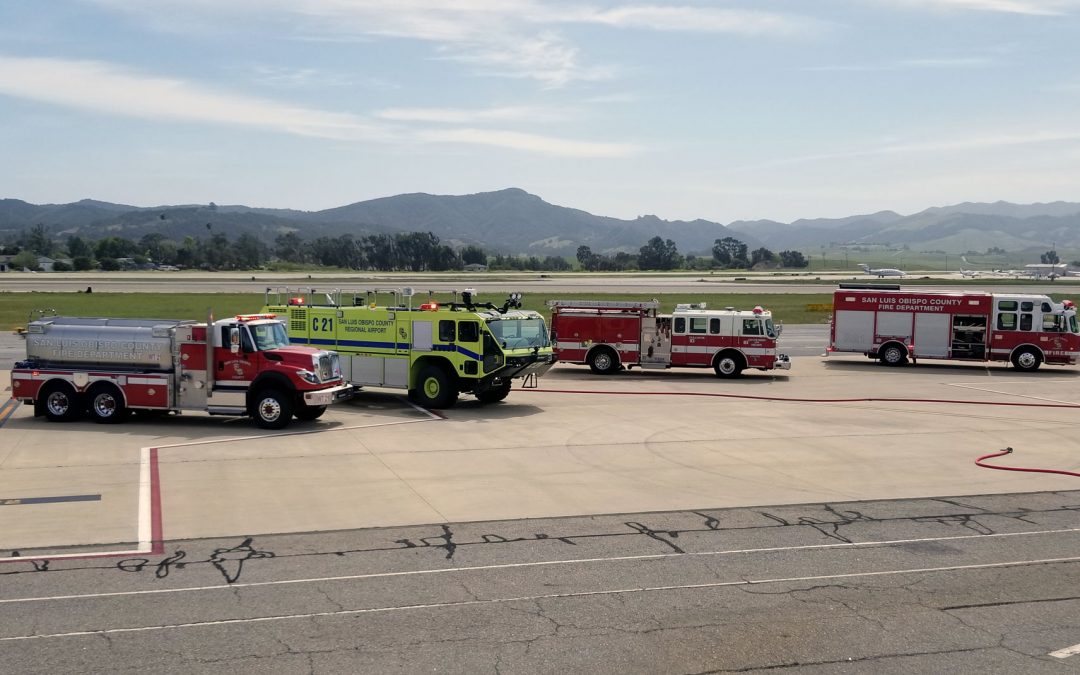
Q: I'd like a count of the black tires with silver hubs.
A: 7